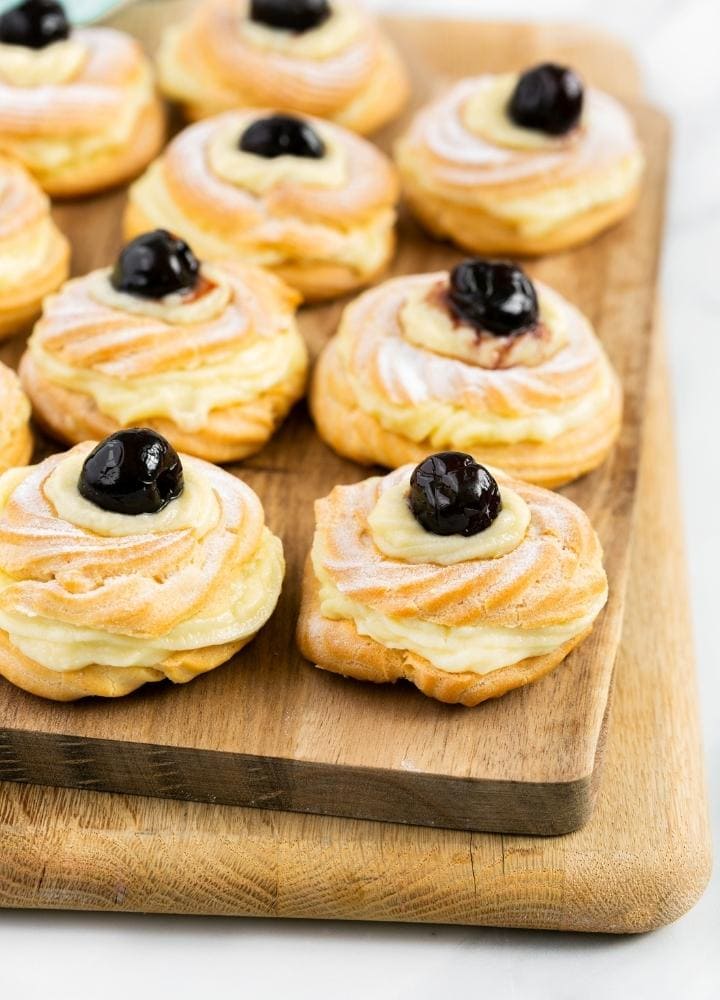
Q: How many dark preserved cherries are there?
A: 8